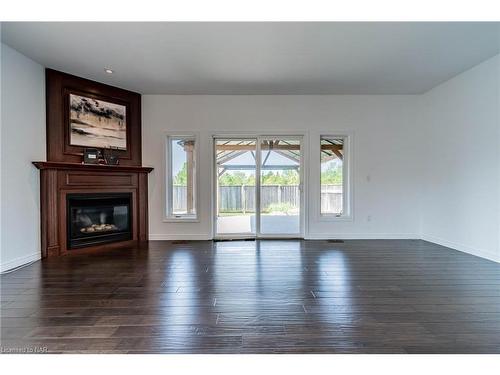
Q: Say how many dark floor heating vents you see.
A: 2